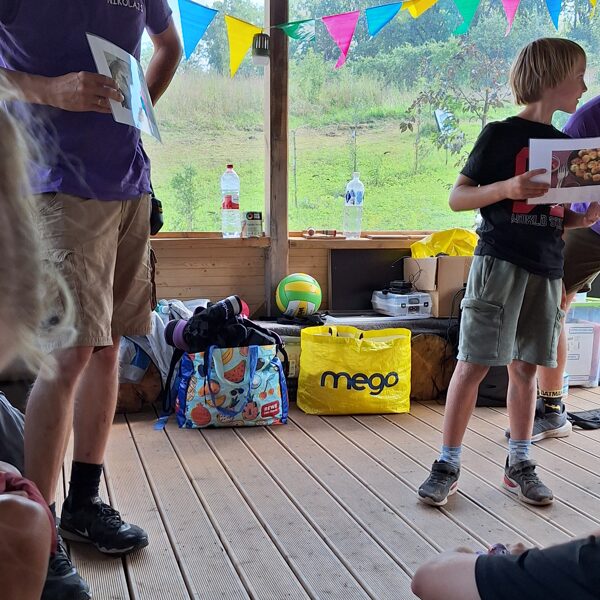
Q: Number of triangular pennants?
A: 10